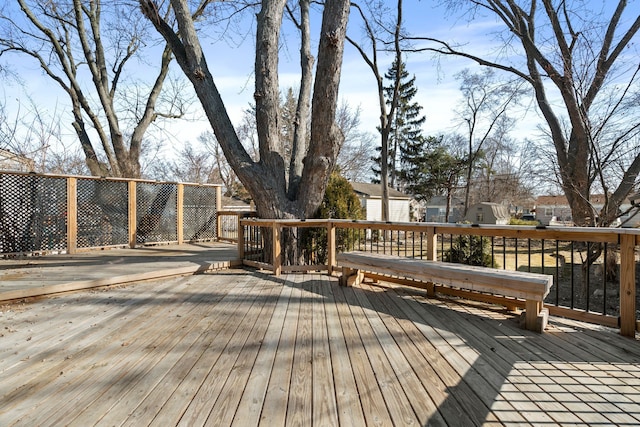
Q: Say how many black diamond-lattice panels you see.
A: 4